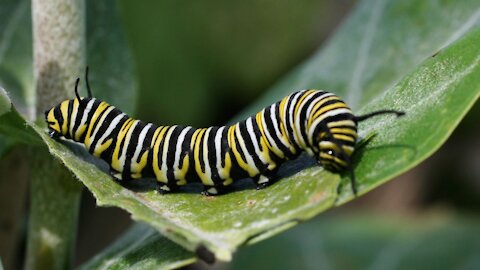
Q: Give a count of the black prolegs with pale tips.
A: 4